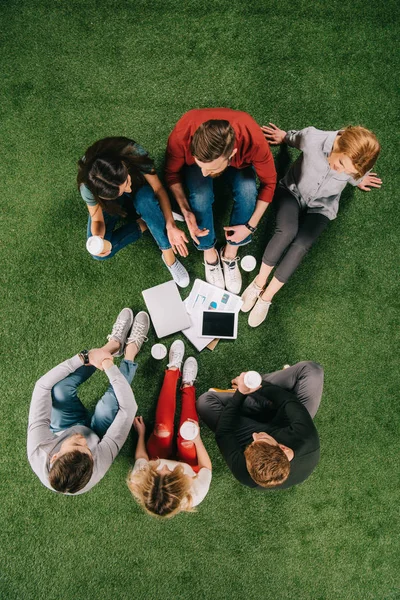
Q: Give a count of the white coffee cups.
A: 5